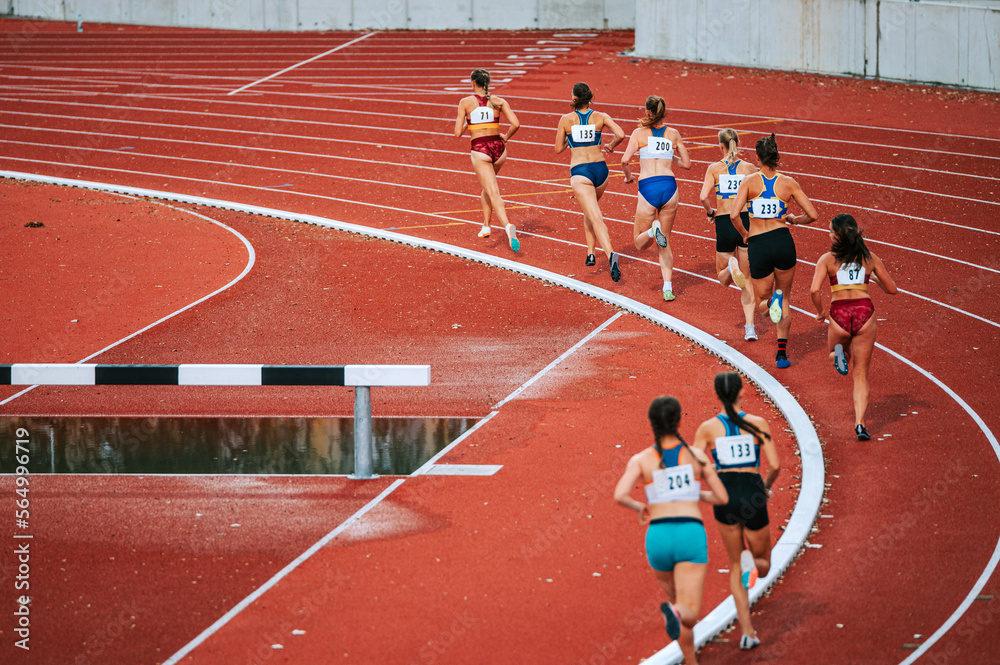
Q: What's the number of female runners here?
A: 8